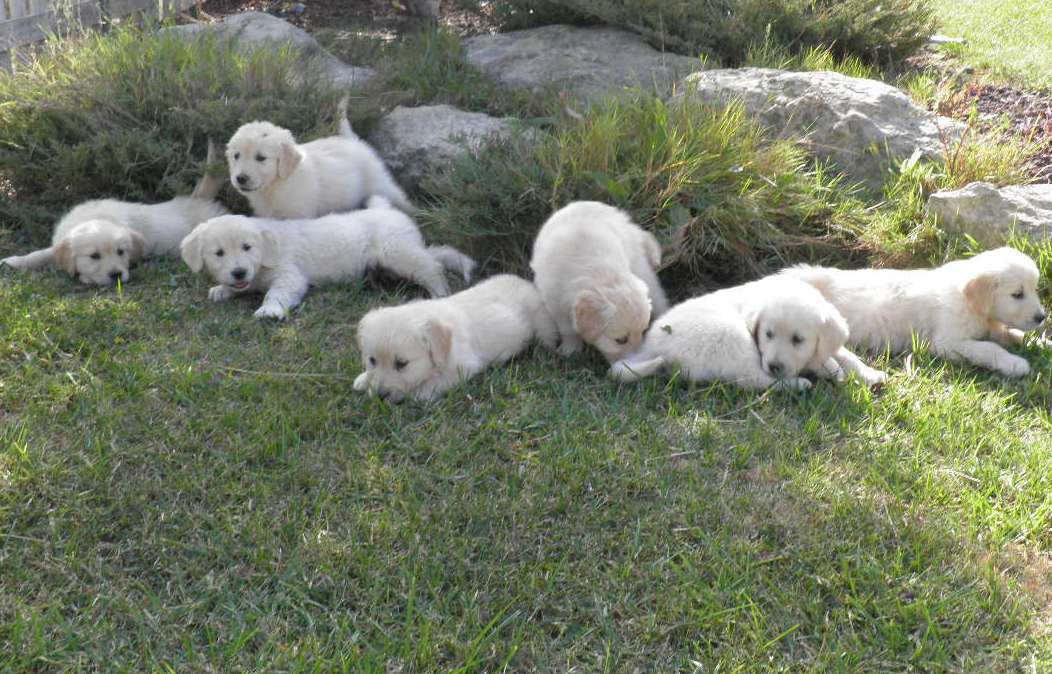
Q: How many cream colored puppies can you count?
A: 7